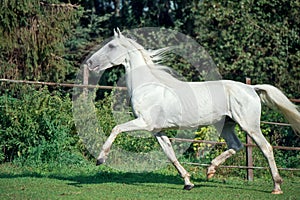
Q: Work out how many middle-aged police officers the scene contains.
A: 0